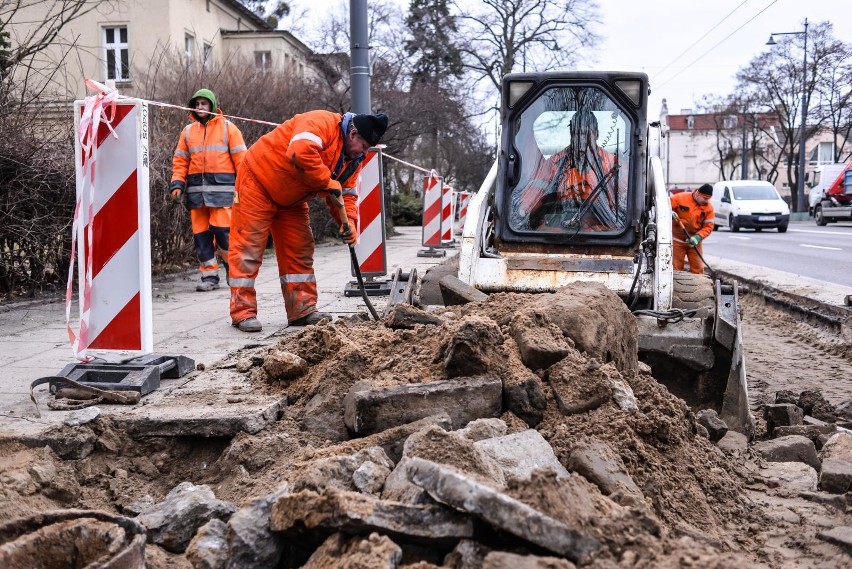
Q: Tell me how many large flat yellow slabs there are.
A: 0